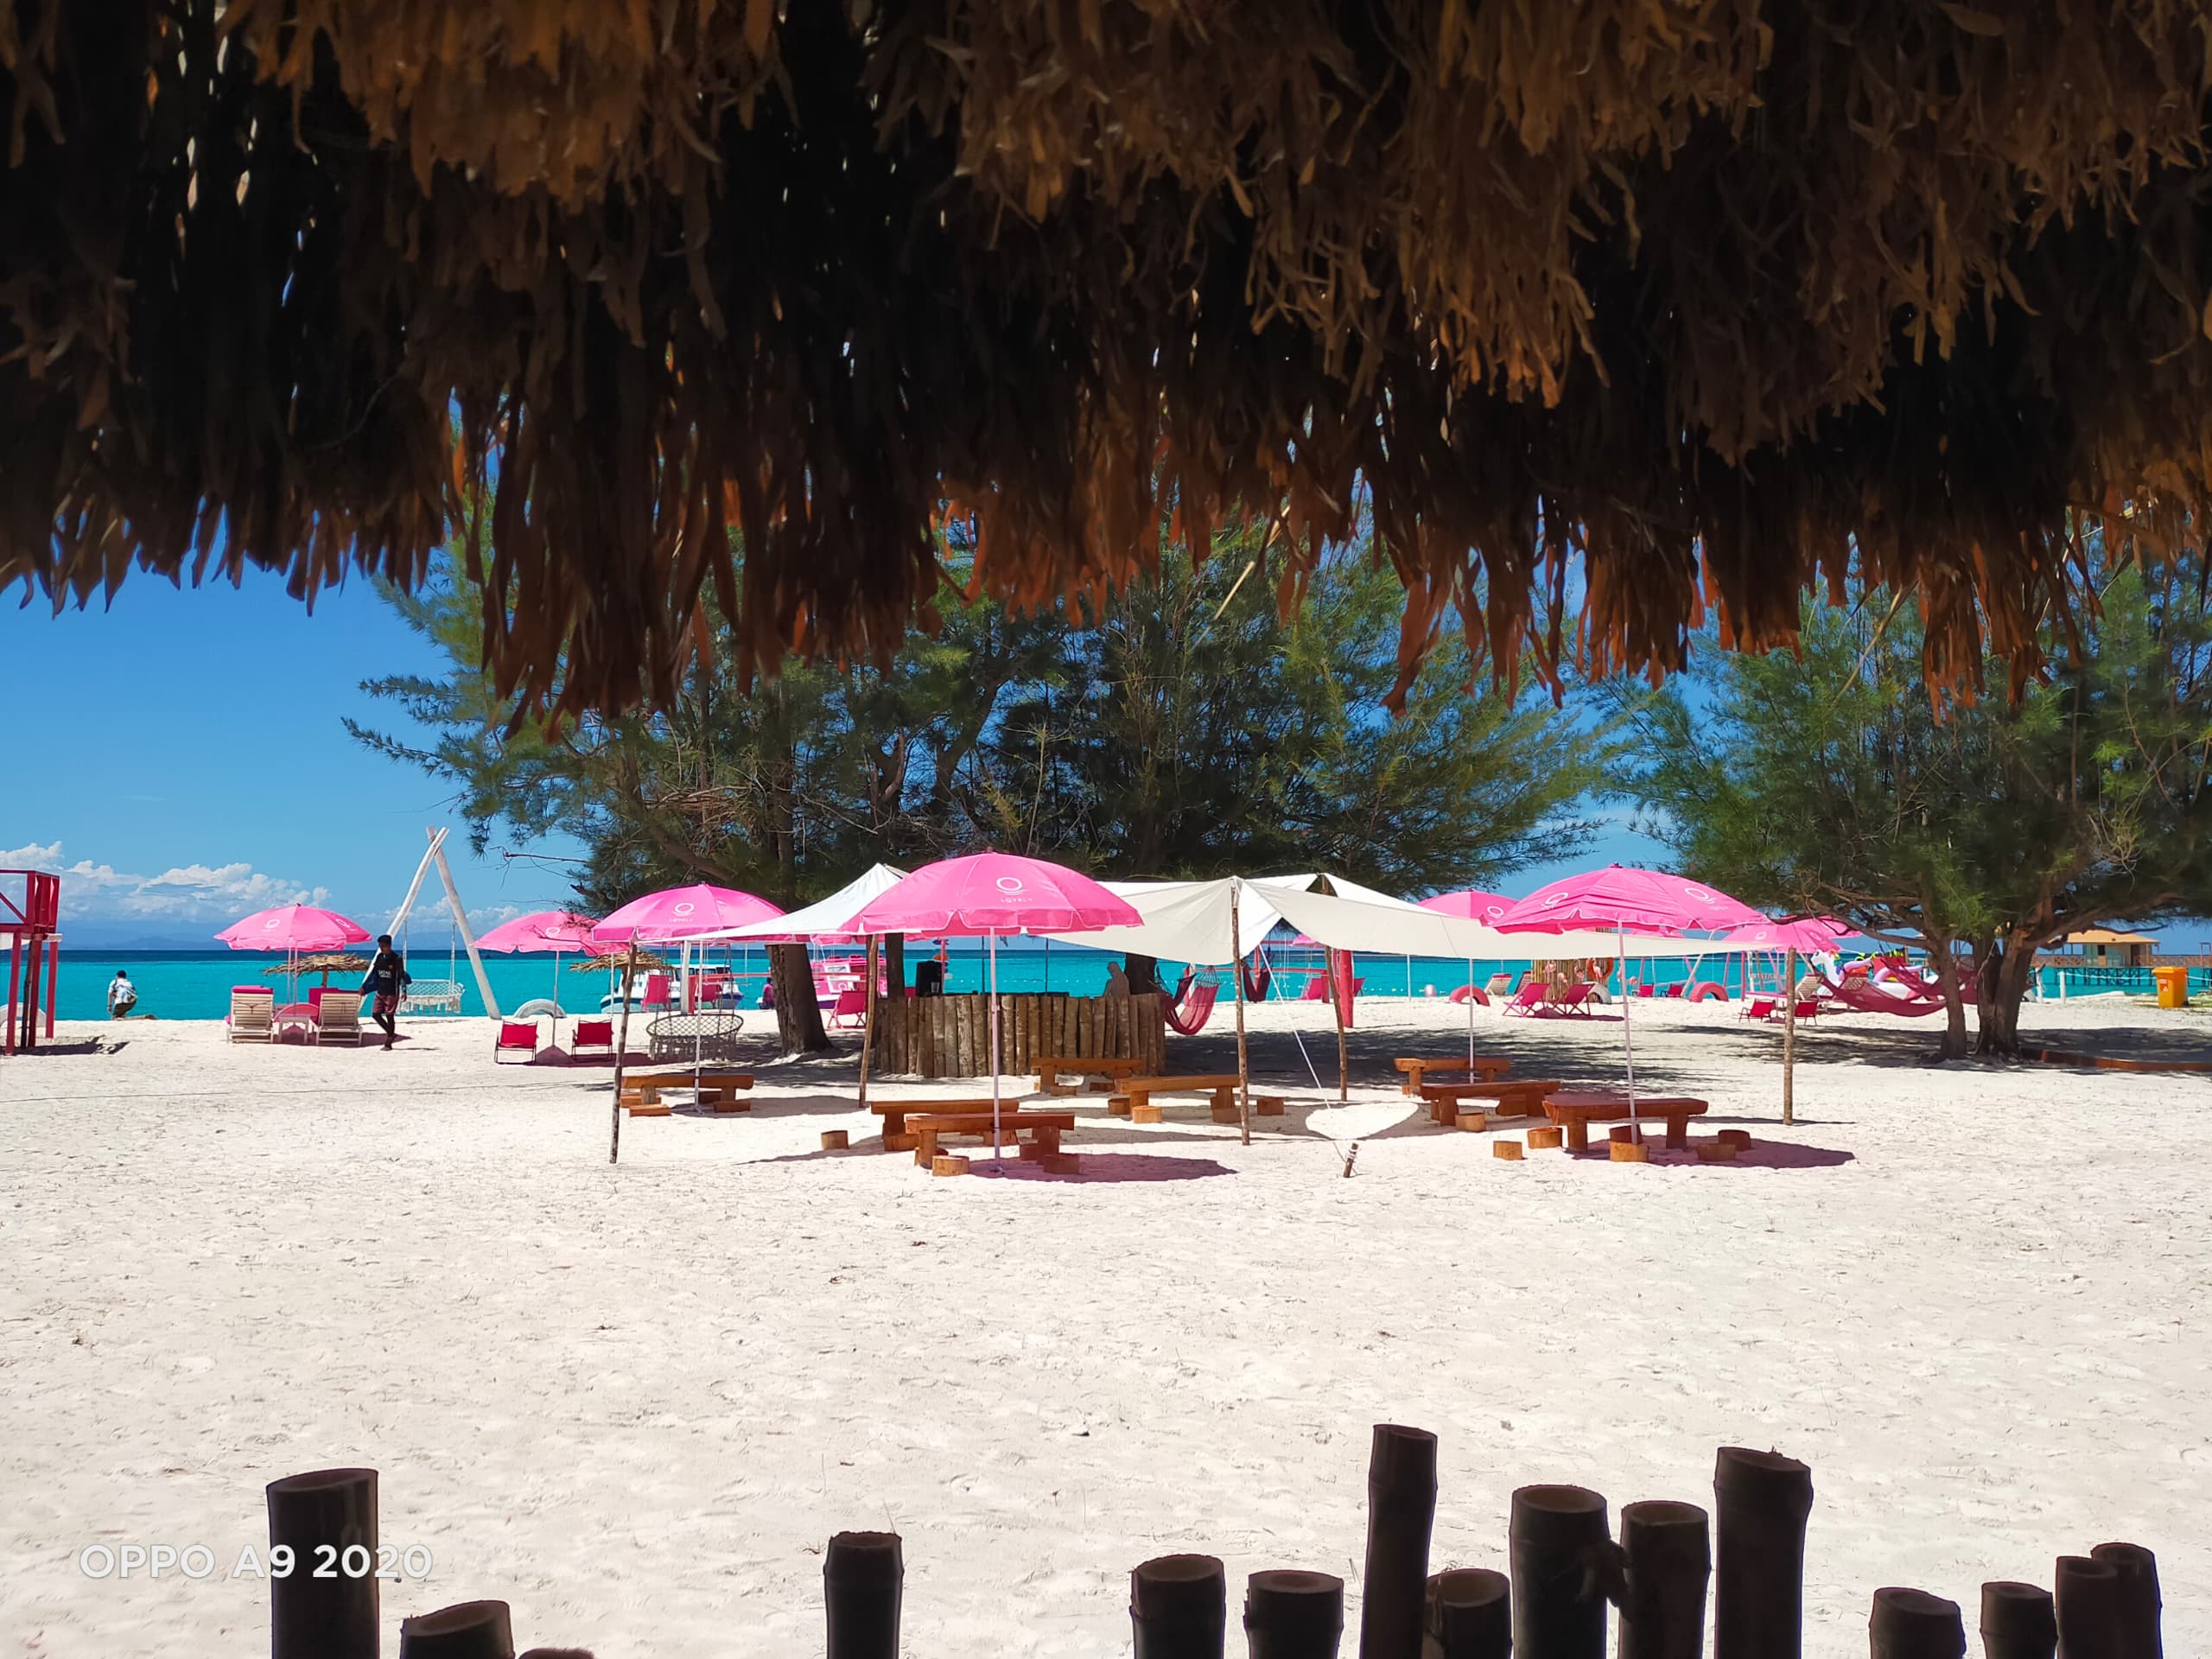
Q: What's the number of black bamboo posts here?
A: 15